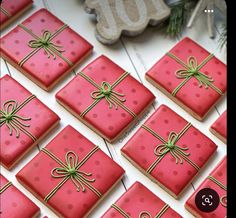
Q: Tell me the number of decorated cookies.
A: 11